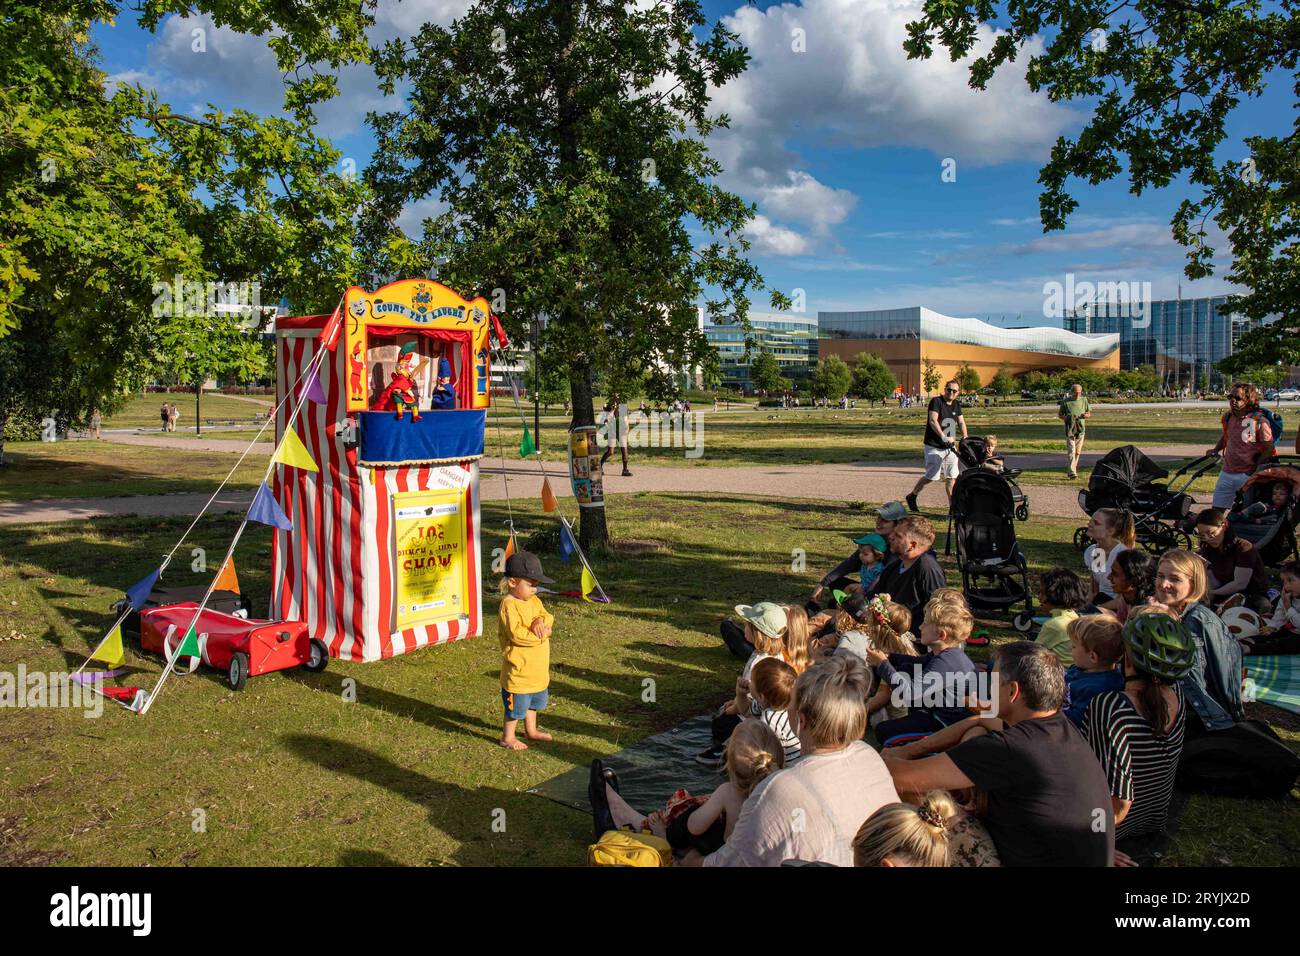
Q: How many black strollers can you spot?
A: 3